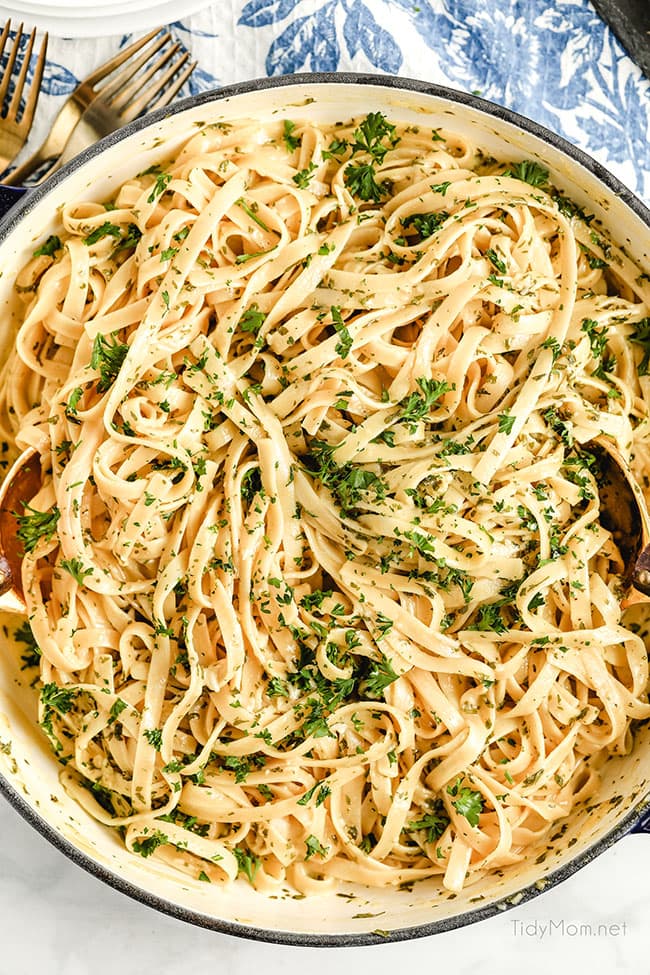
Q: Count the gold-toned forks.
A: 3